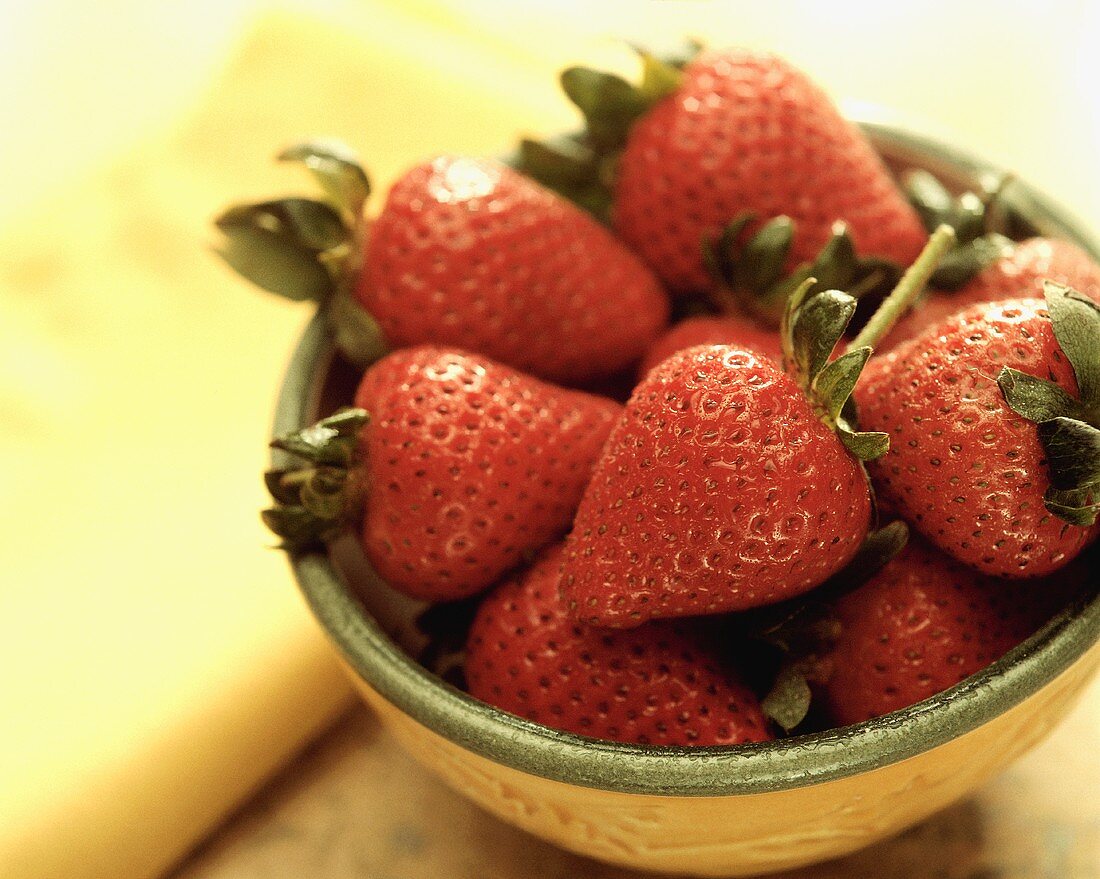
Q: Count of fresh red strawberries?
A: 9